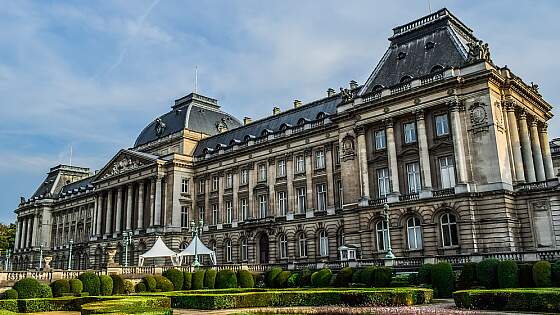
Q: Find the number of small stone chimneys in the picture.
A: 5